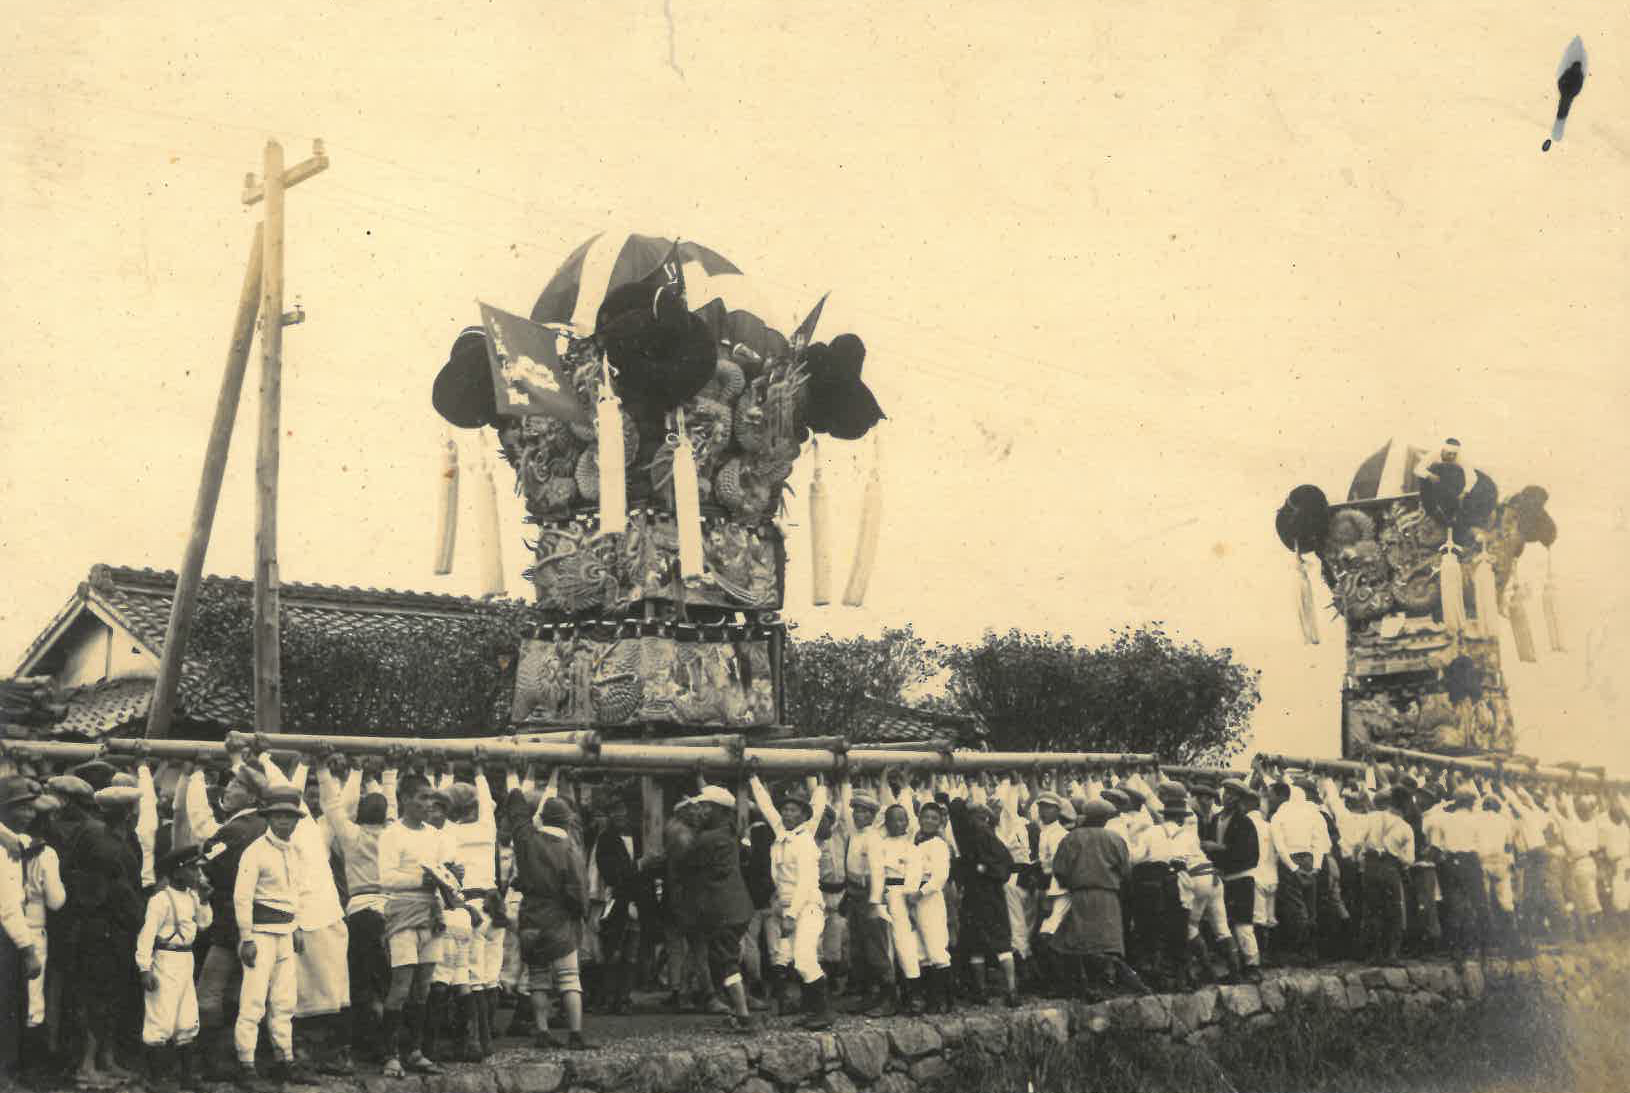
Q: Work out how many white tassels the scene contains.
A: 11